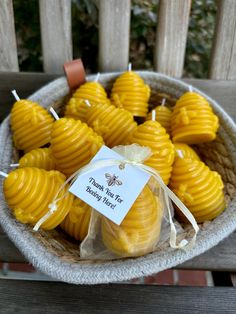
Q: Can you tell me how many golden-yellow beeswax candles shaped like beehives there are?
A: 14